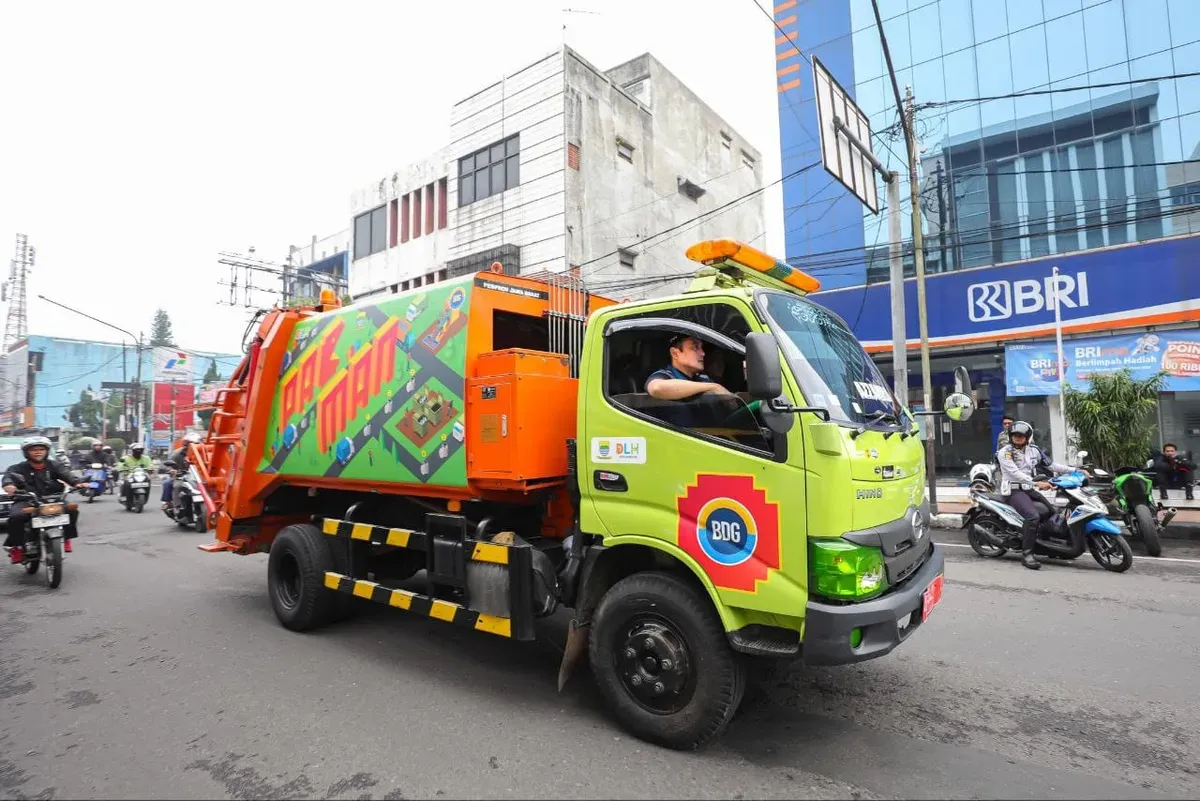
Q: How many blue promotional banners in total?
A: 1